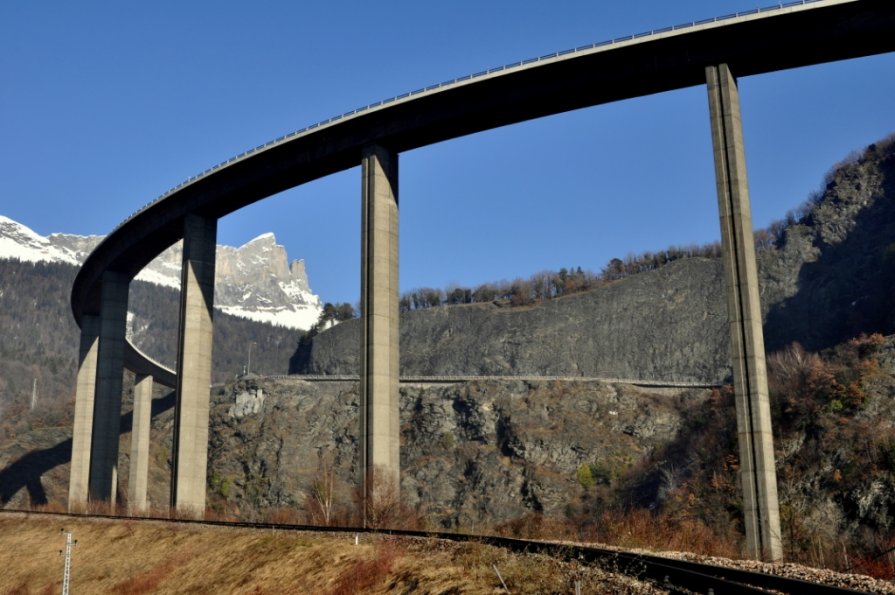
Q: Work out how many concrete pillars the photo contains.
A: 6